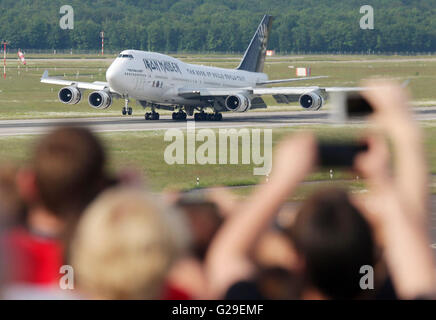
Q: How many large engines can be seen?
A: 4